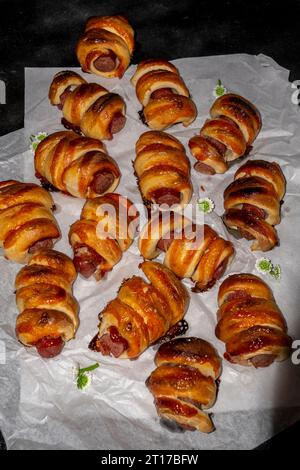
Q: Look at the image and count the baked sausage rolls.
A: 14